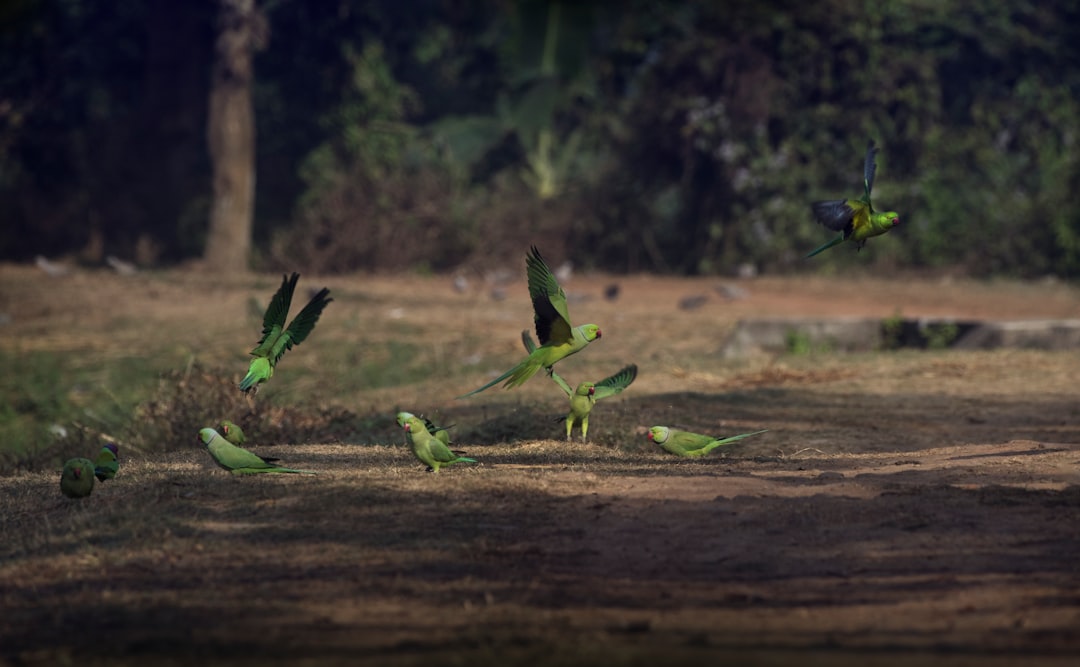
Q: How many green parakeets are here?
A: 11